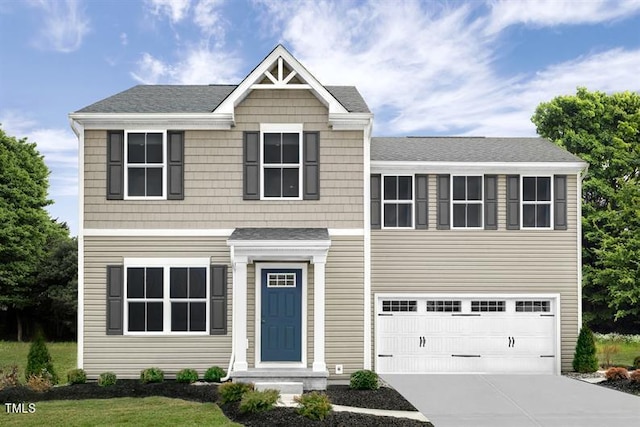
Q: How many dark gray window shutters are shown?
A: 12